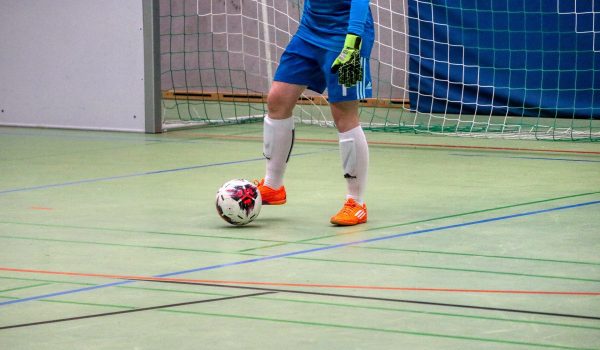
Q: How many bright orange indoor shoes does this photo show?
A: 2